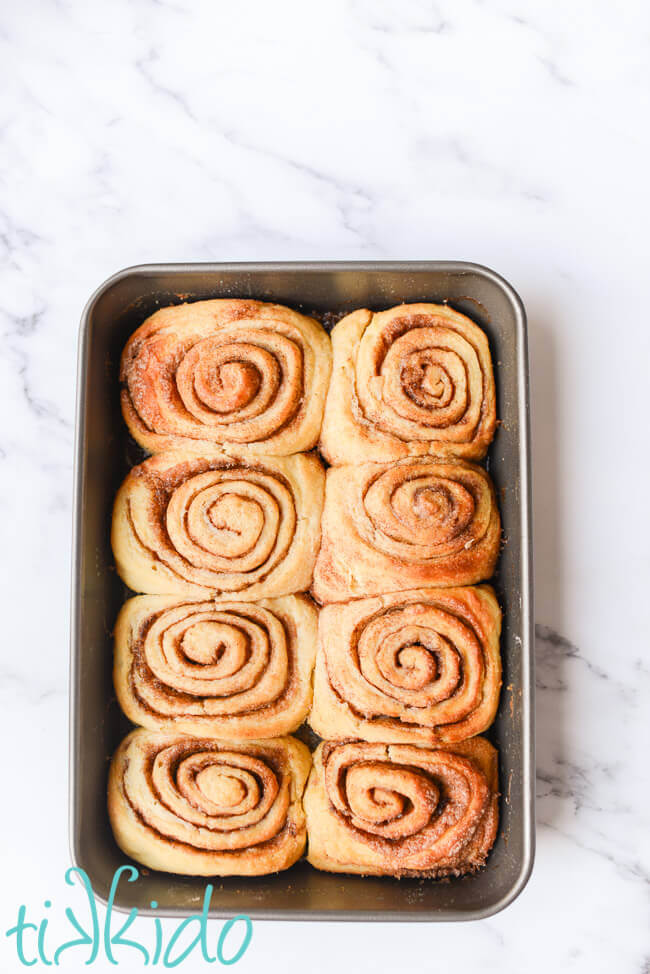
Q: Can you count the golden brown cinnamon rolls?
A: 8